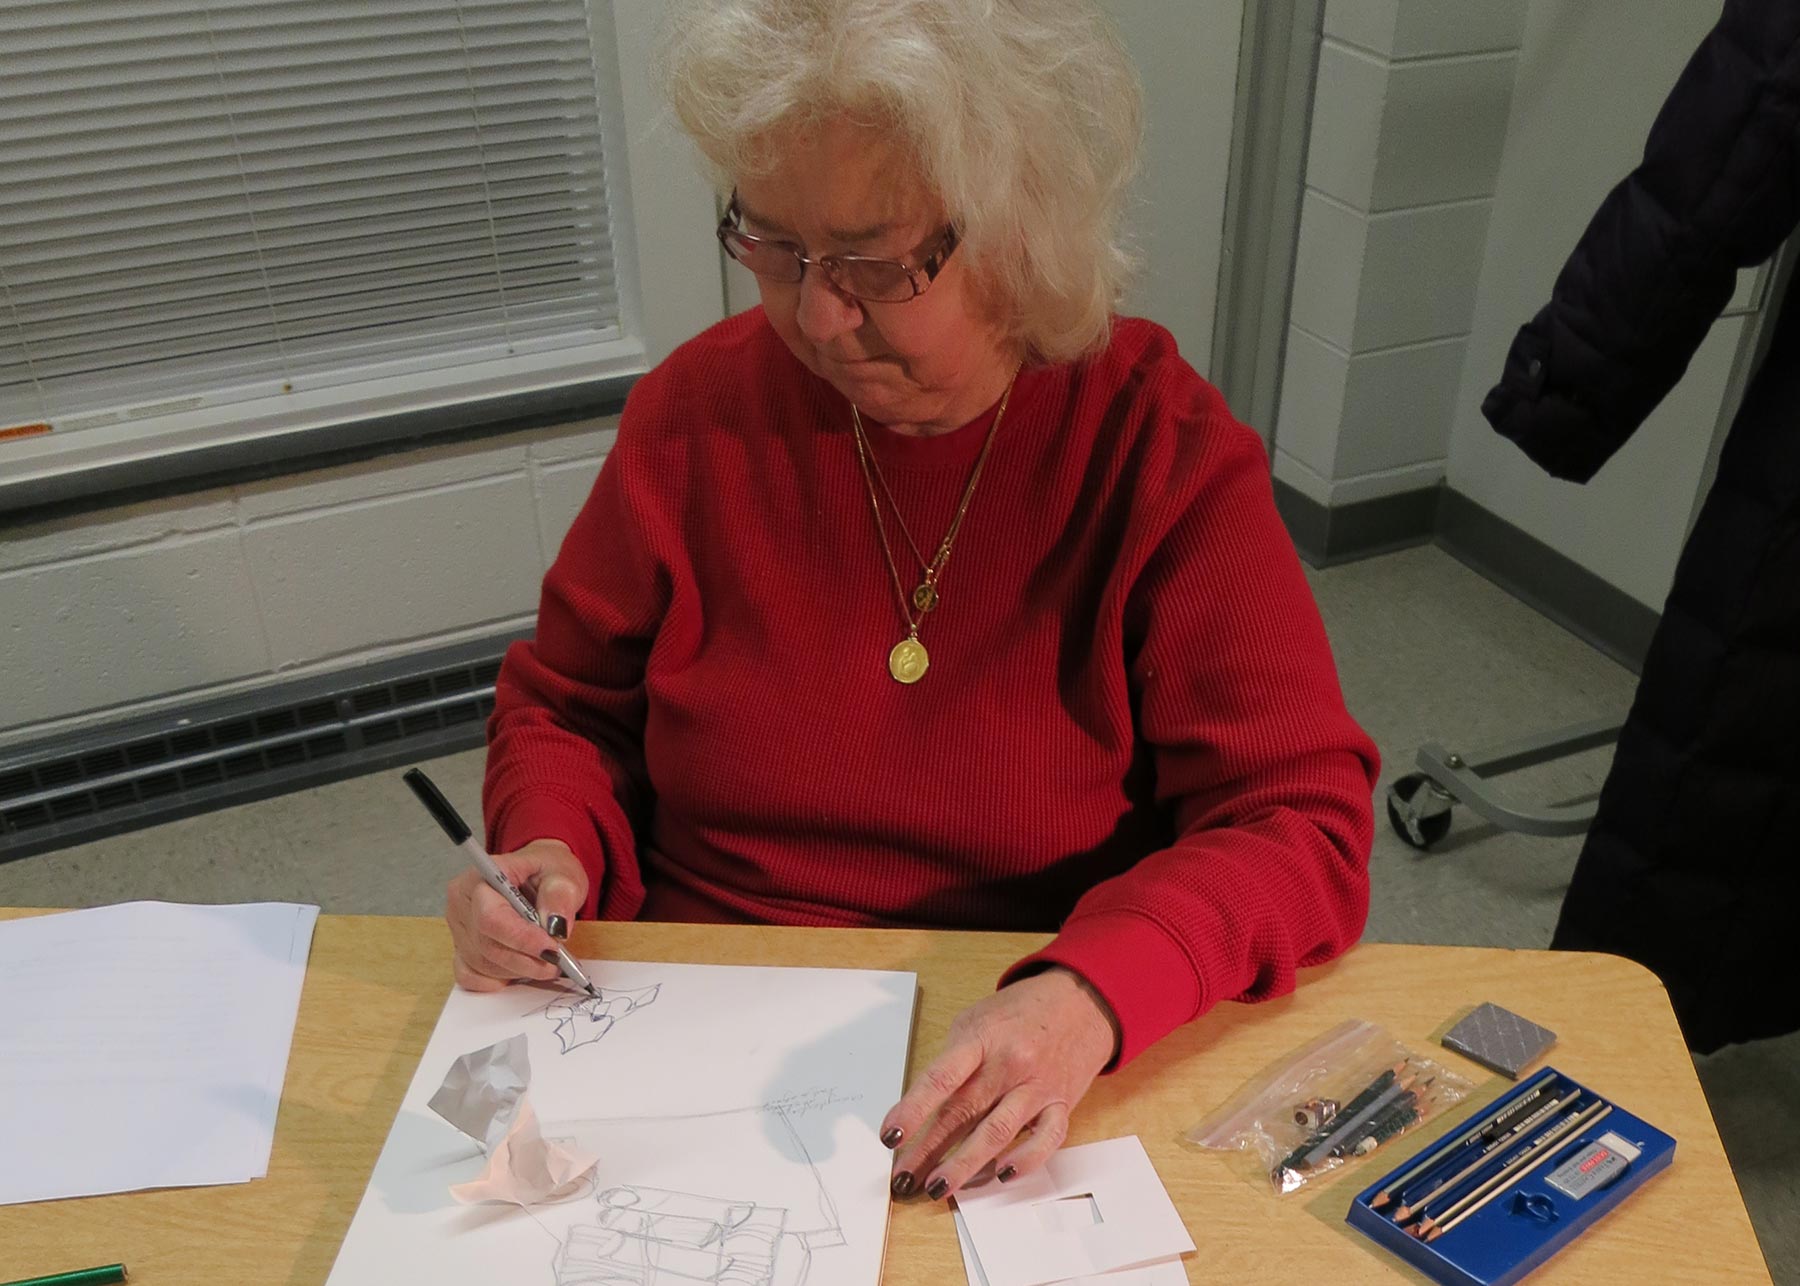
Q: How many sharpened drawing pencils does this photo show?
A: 8